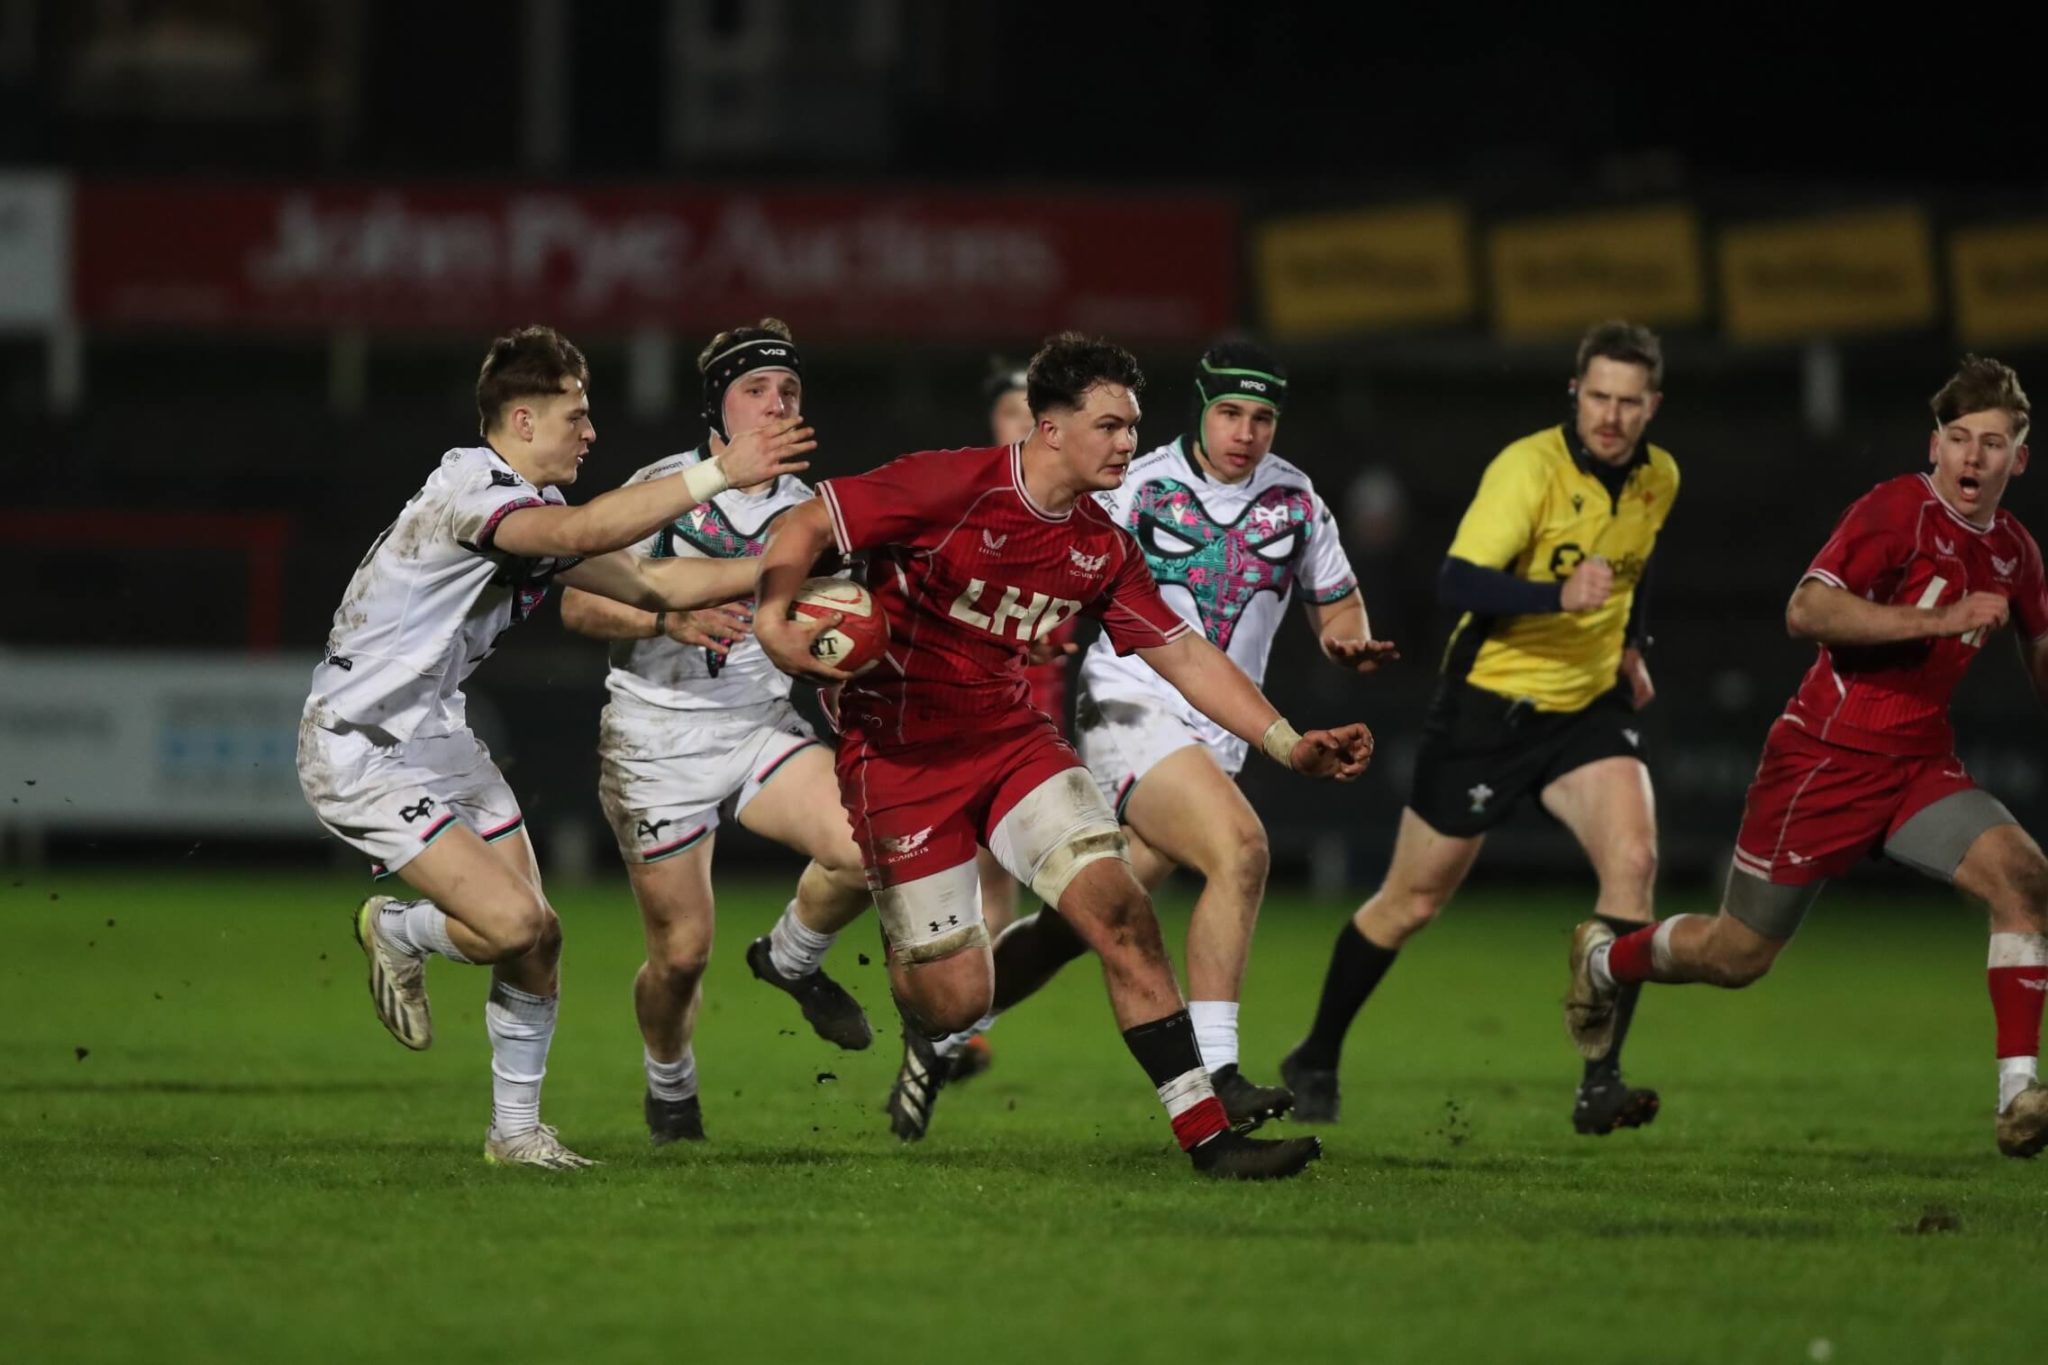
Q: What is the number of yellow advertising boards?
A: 4